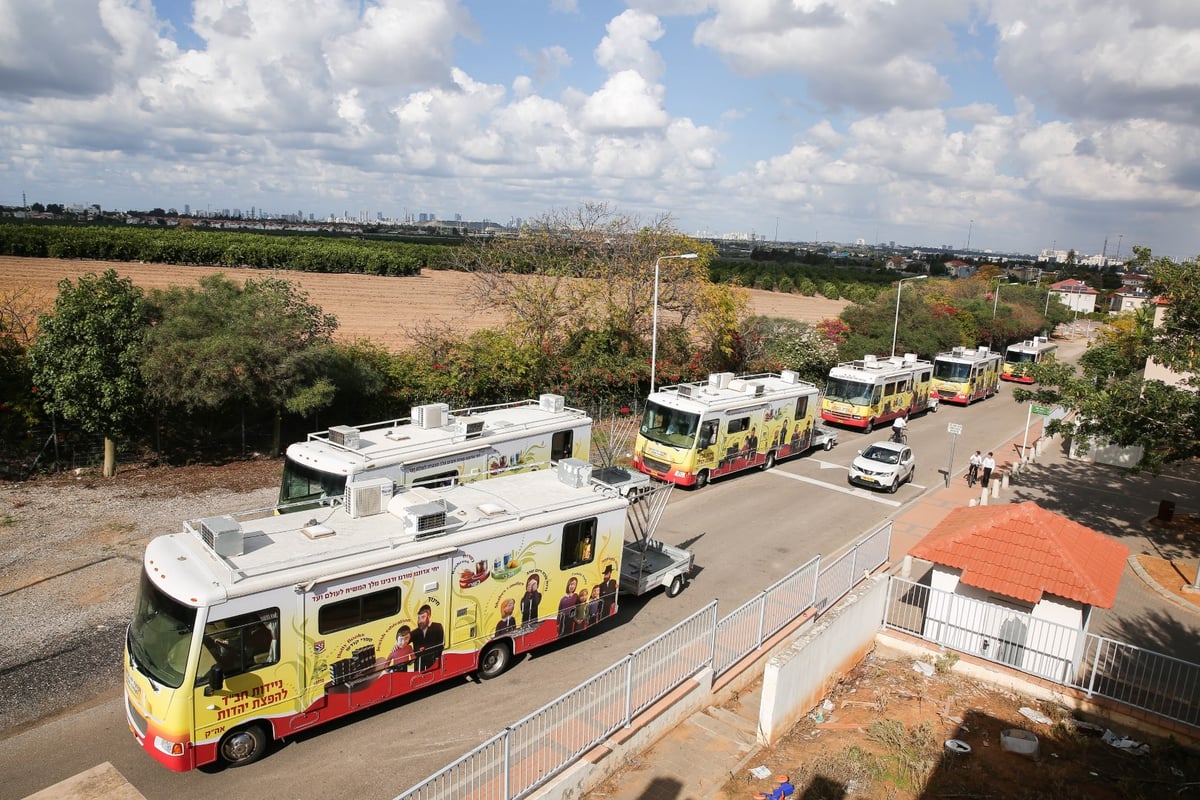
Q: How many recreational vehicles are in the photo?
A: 6